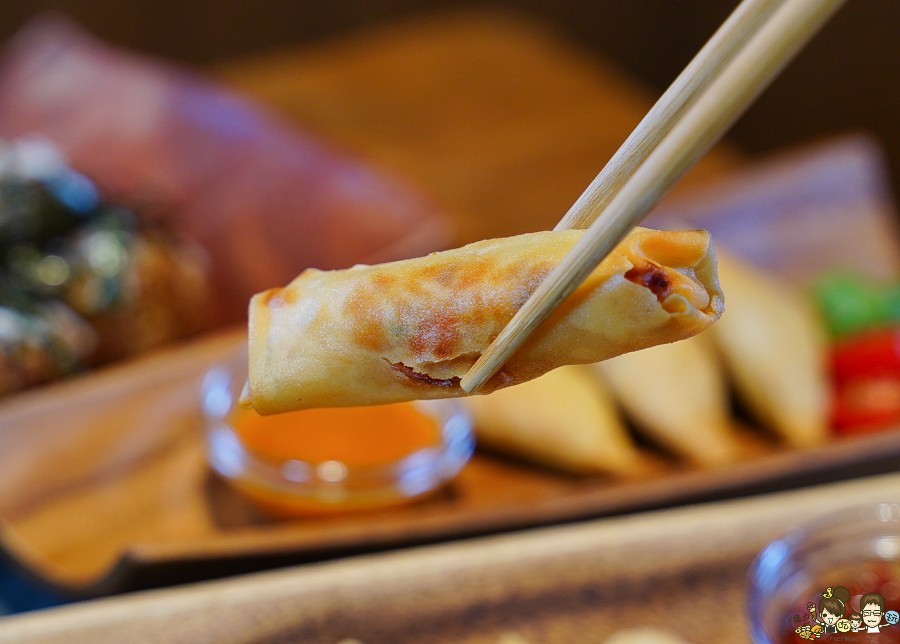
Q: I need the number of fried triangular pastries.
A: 3